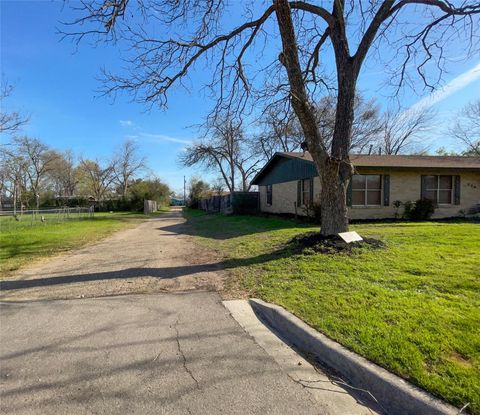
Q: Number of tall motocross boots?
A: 0